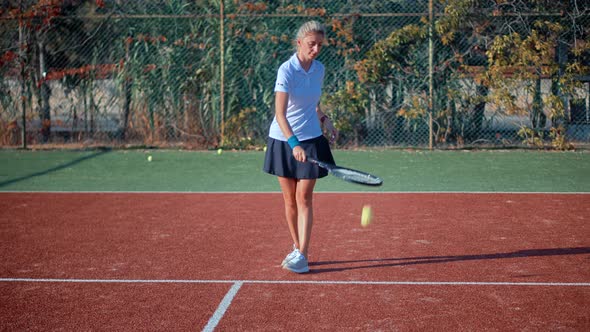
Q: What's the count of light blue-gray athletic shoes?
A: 2